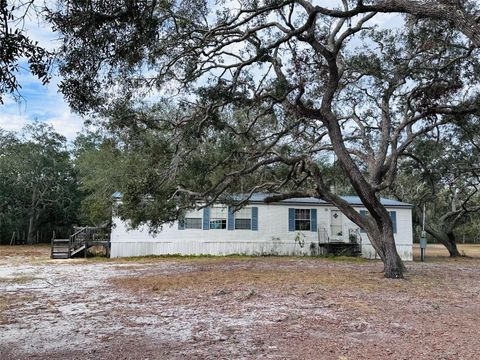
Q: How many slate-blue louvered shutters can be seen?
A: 8